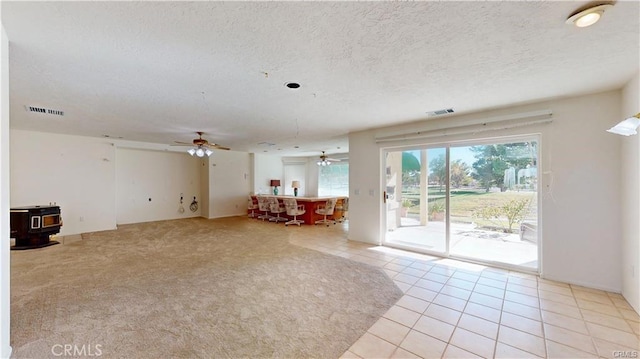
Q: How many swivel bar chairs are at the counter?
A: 6